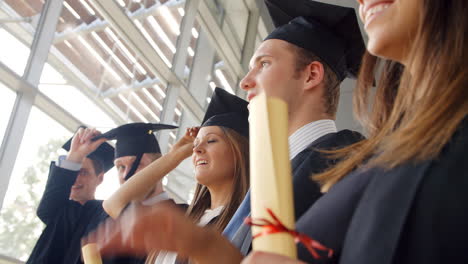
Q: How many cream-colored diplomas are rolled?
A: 2